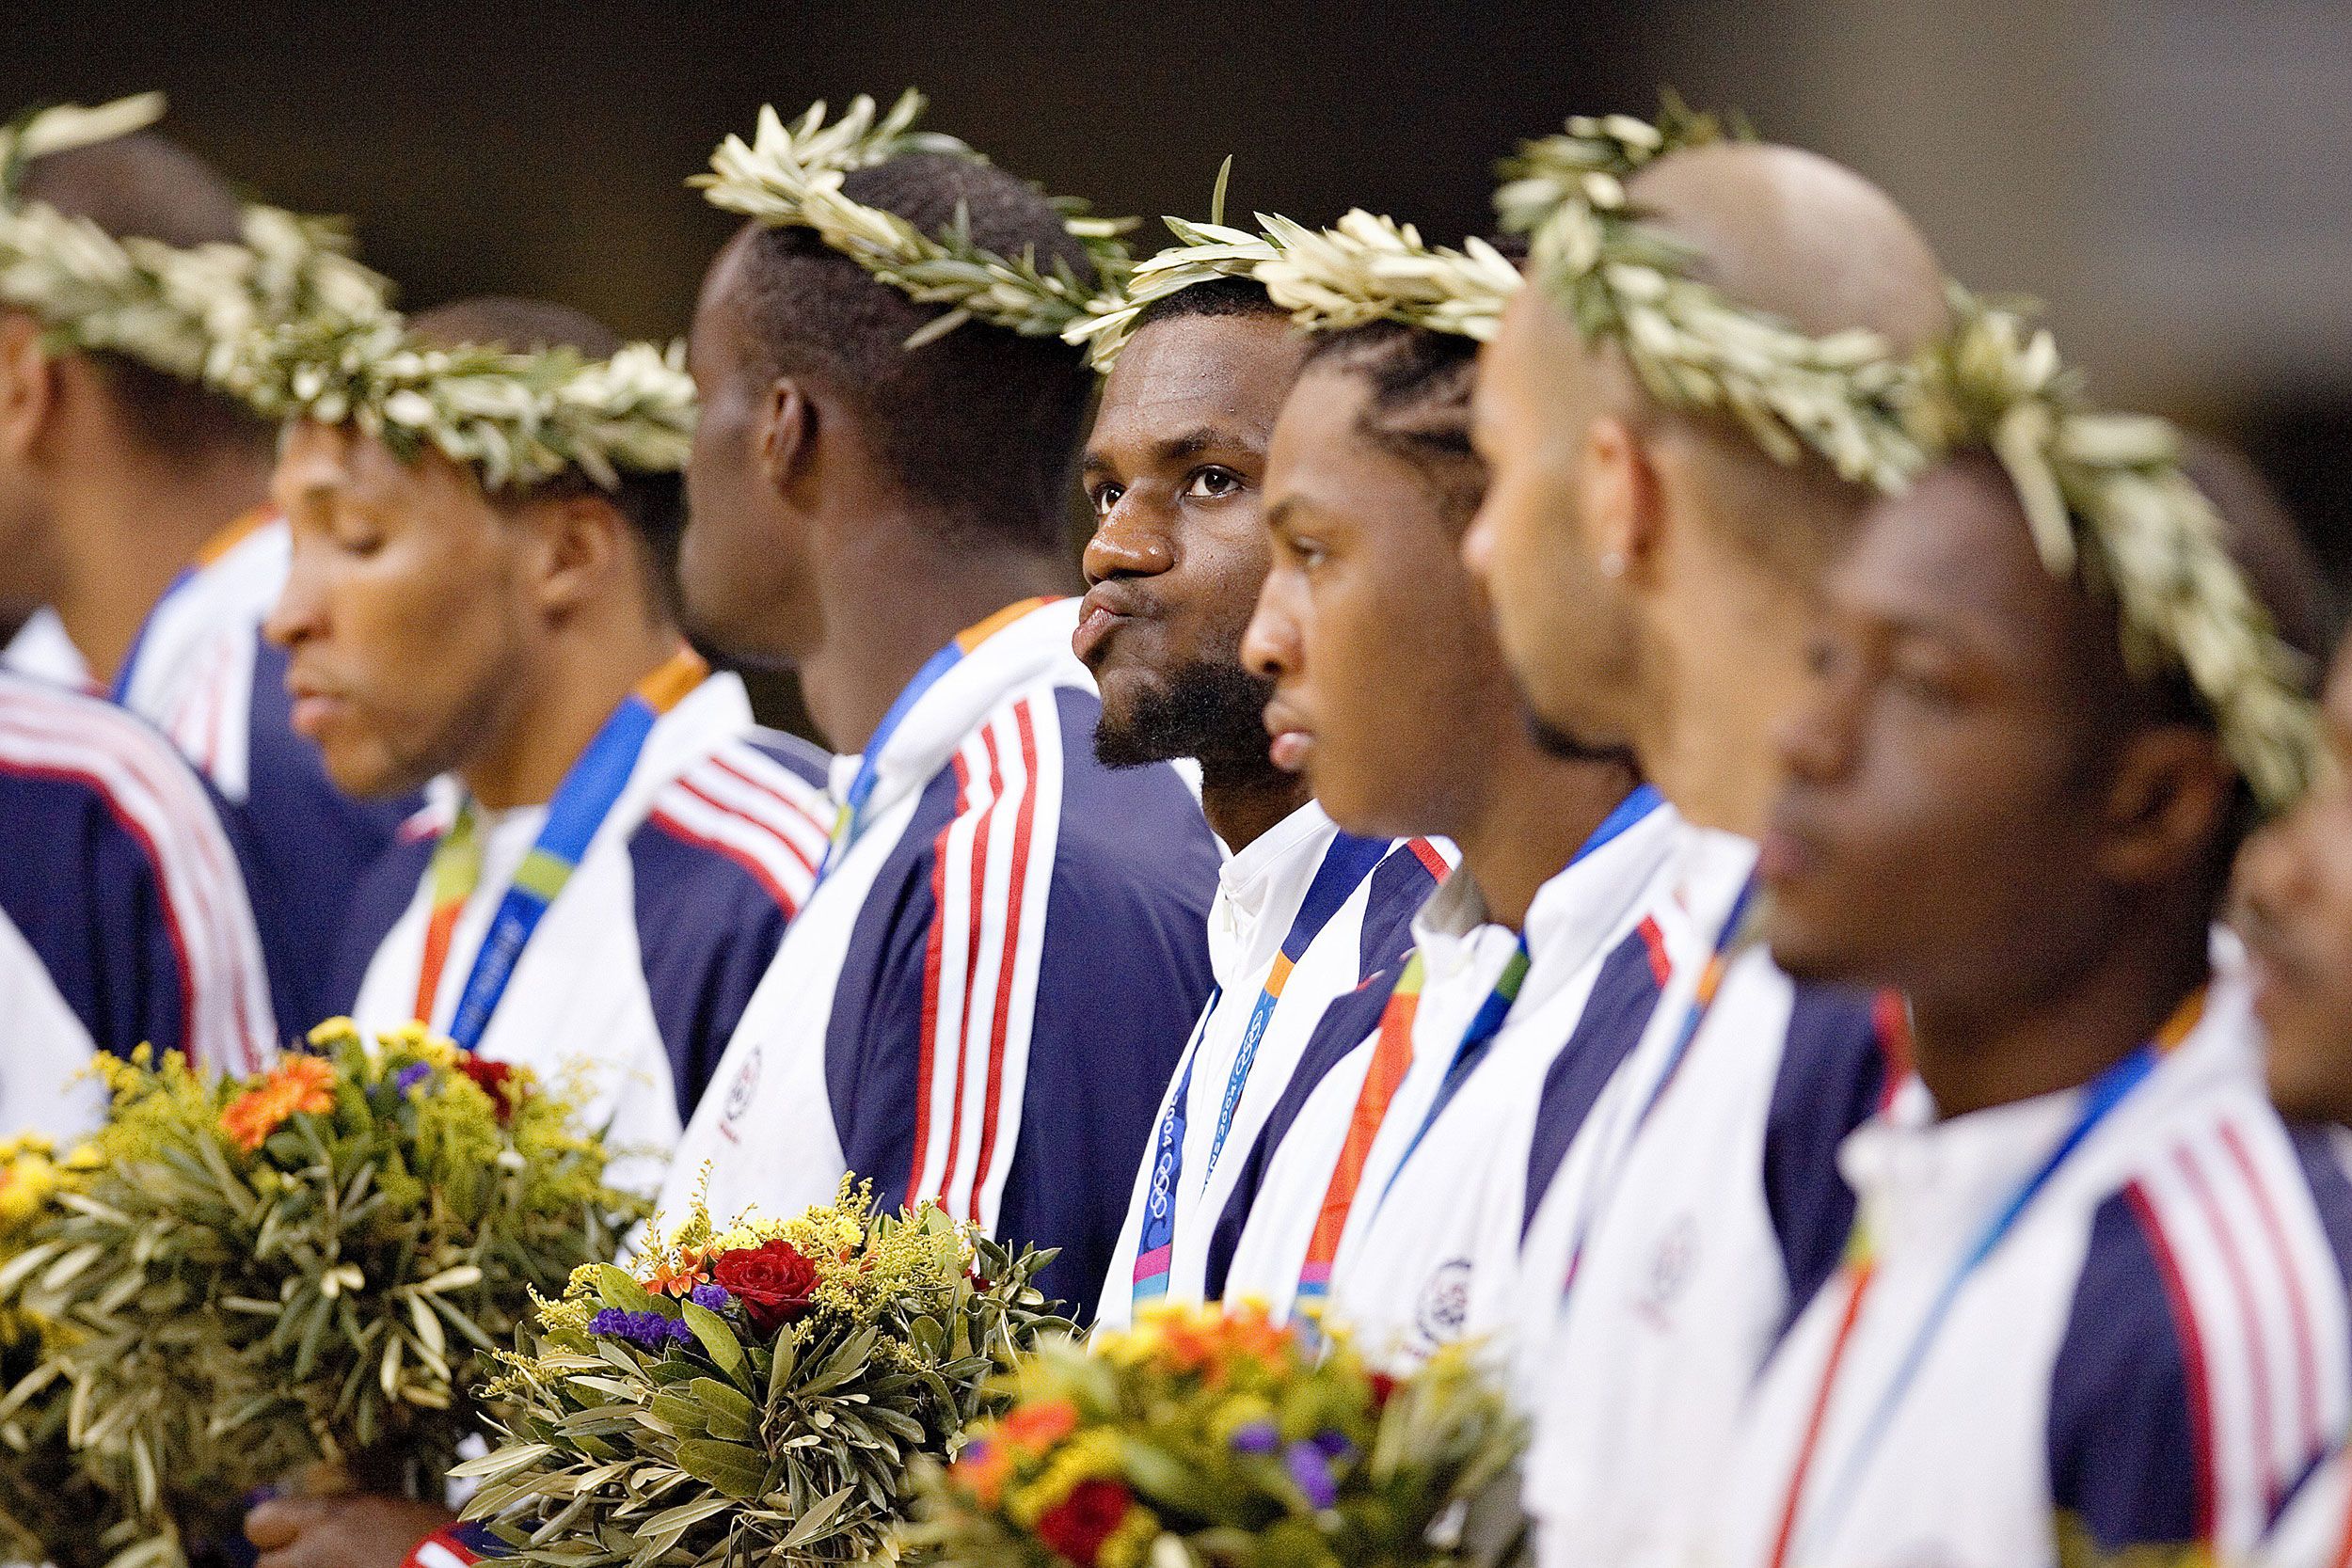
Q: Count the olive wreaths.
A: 7